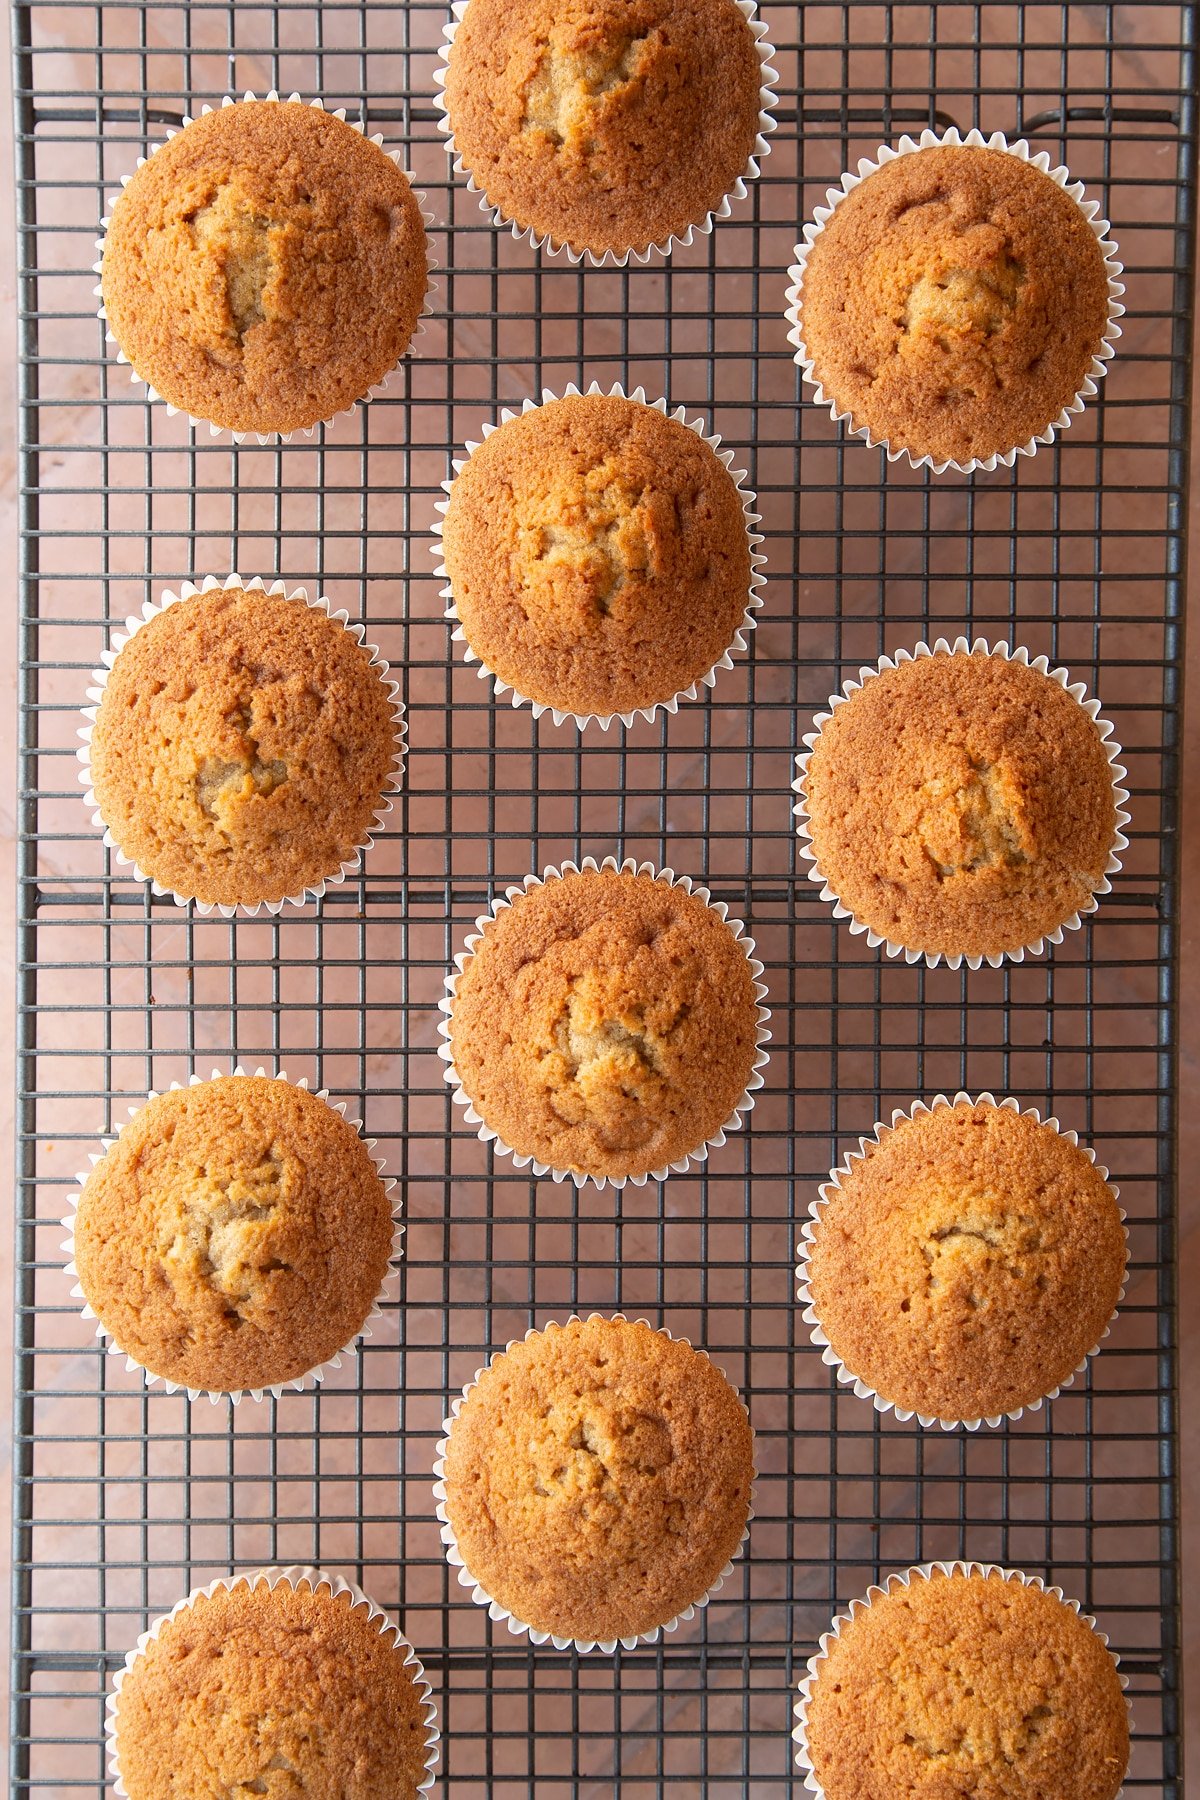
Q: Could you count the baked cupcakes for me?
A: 12